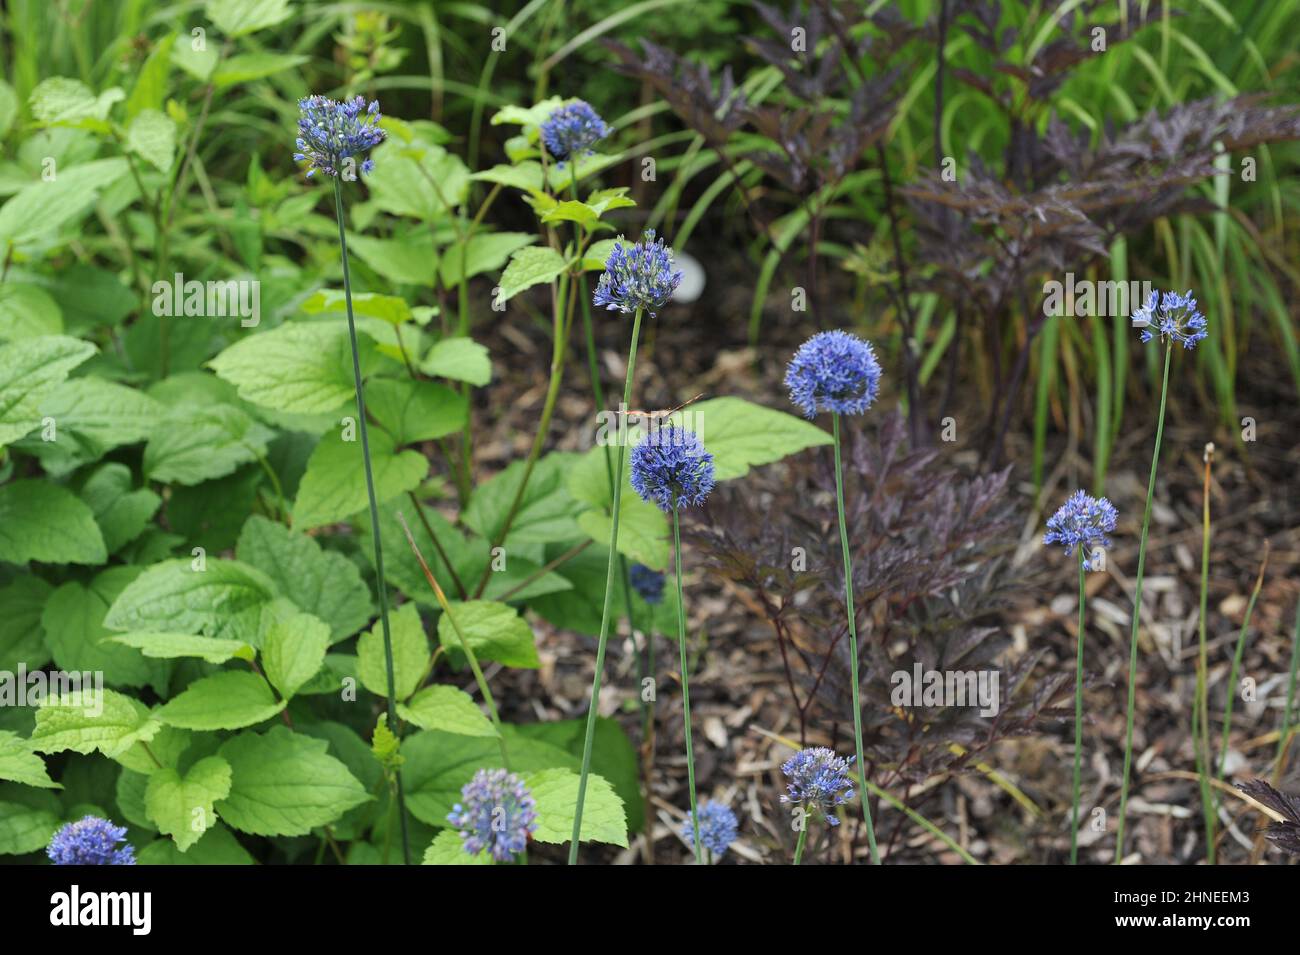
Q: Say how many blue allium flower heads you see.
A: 12